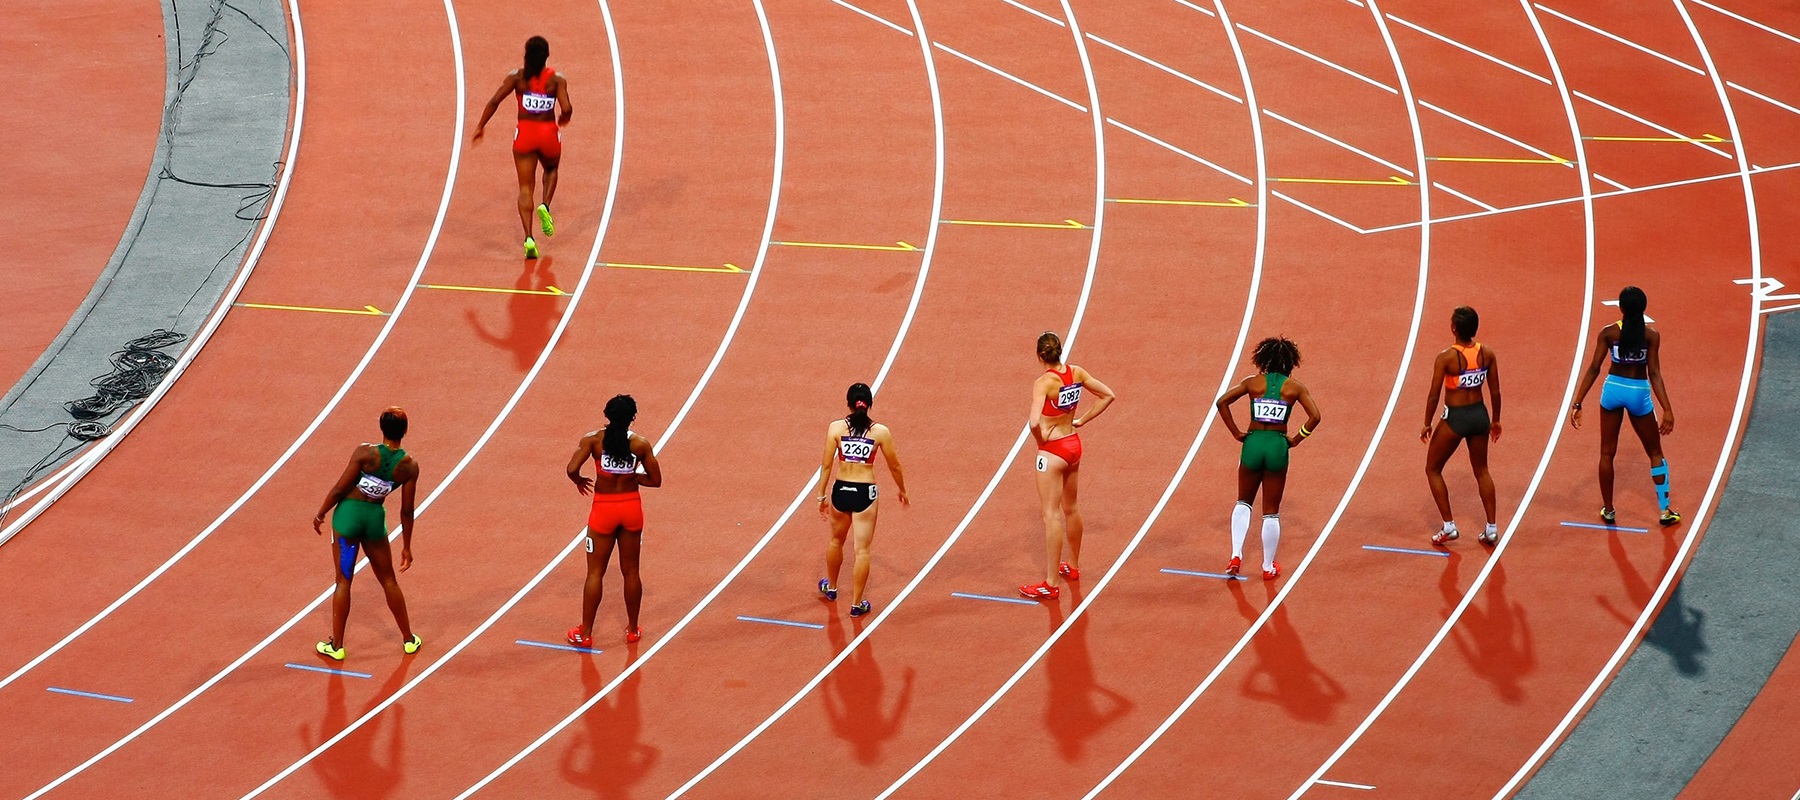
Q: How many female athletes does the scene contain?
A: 8